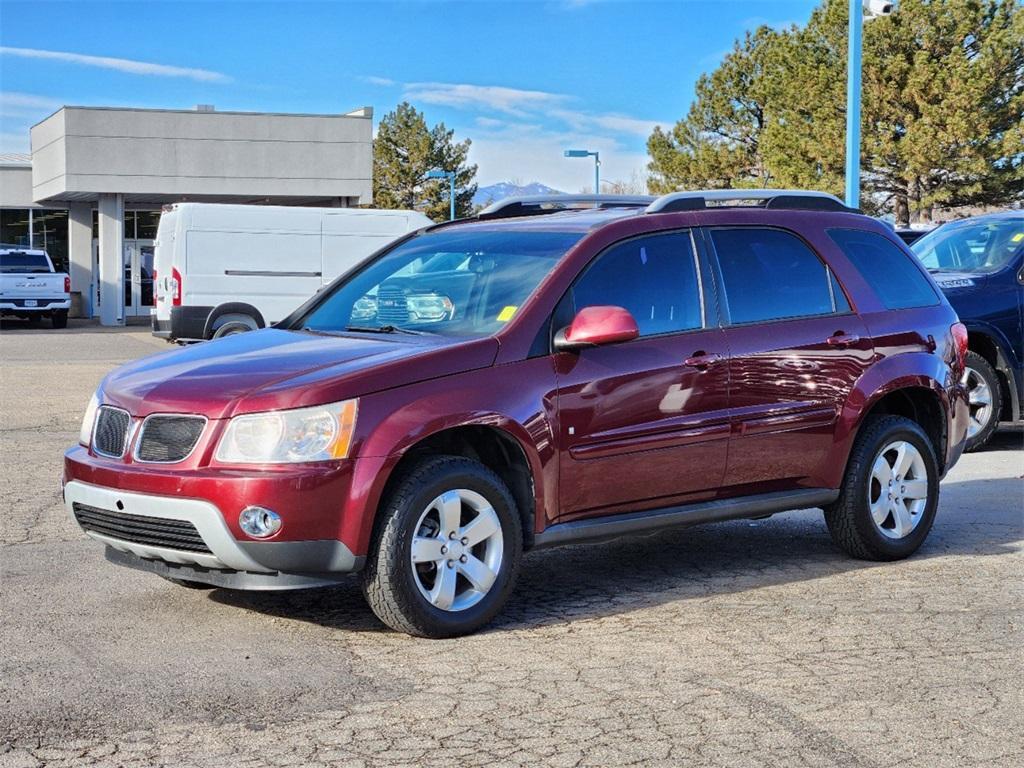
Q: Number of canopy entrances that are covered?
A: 1